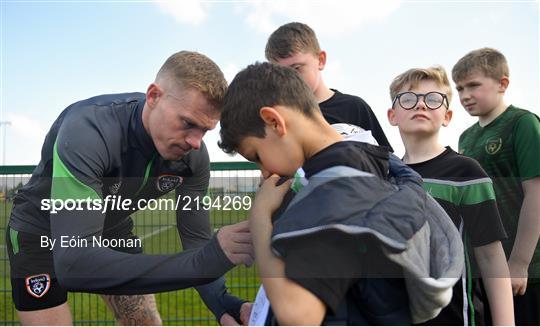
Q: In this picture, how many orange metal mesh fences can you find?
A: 0